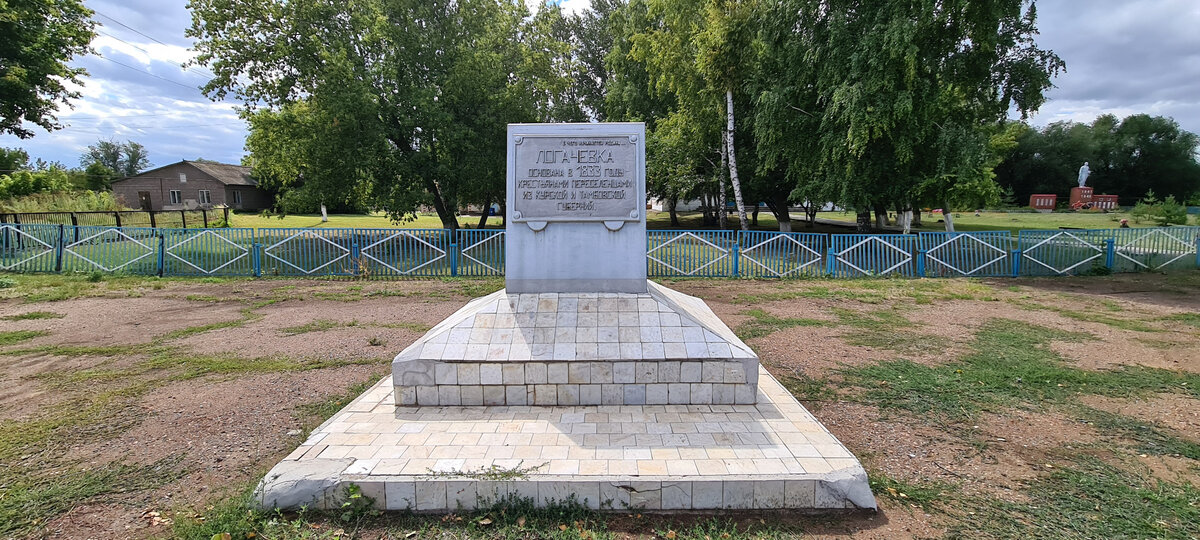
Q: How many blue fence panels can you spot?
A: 12